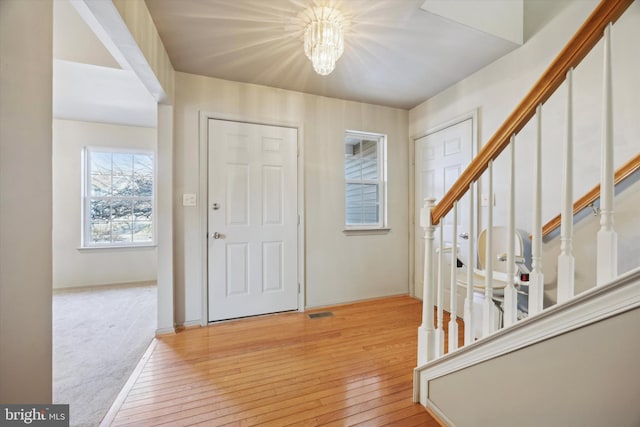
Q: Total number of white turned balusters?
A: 8